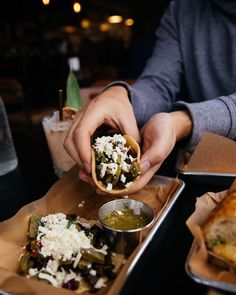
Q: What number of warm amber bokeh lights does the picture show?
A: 6